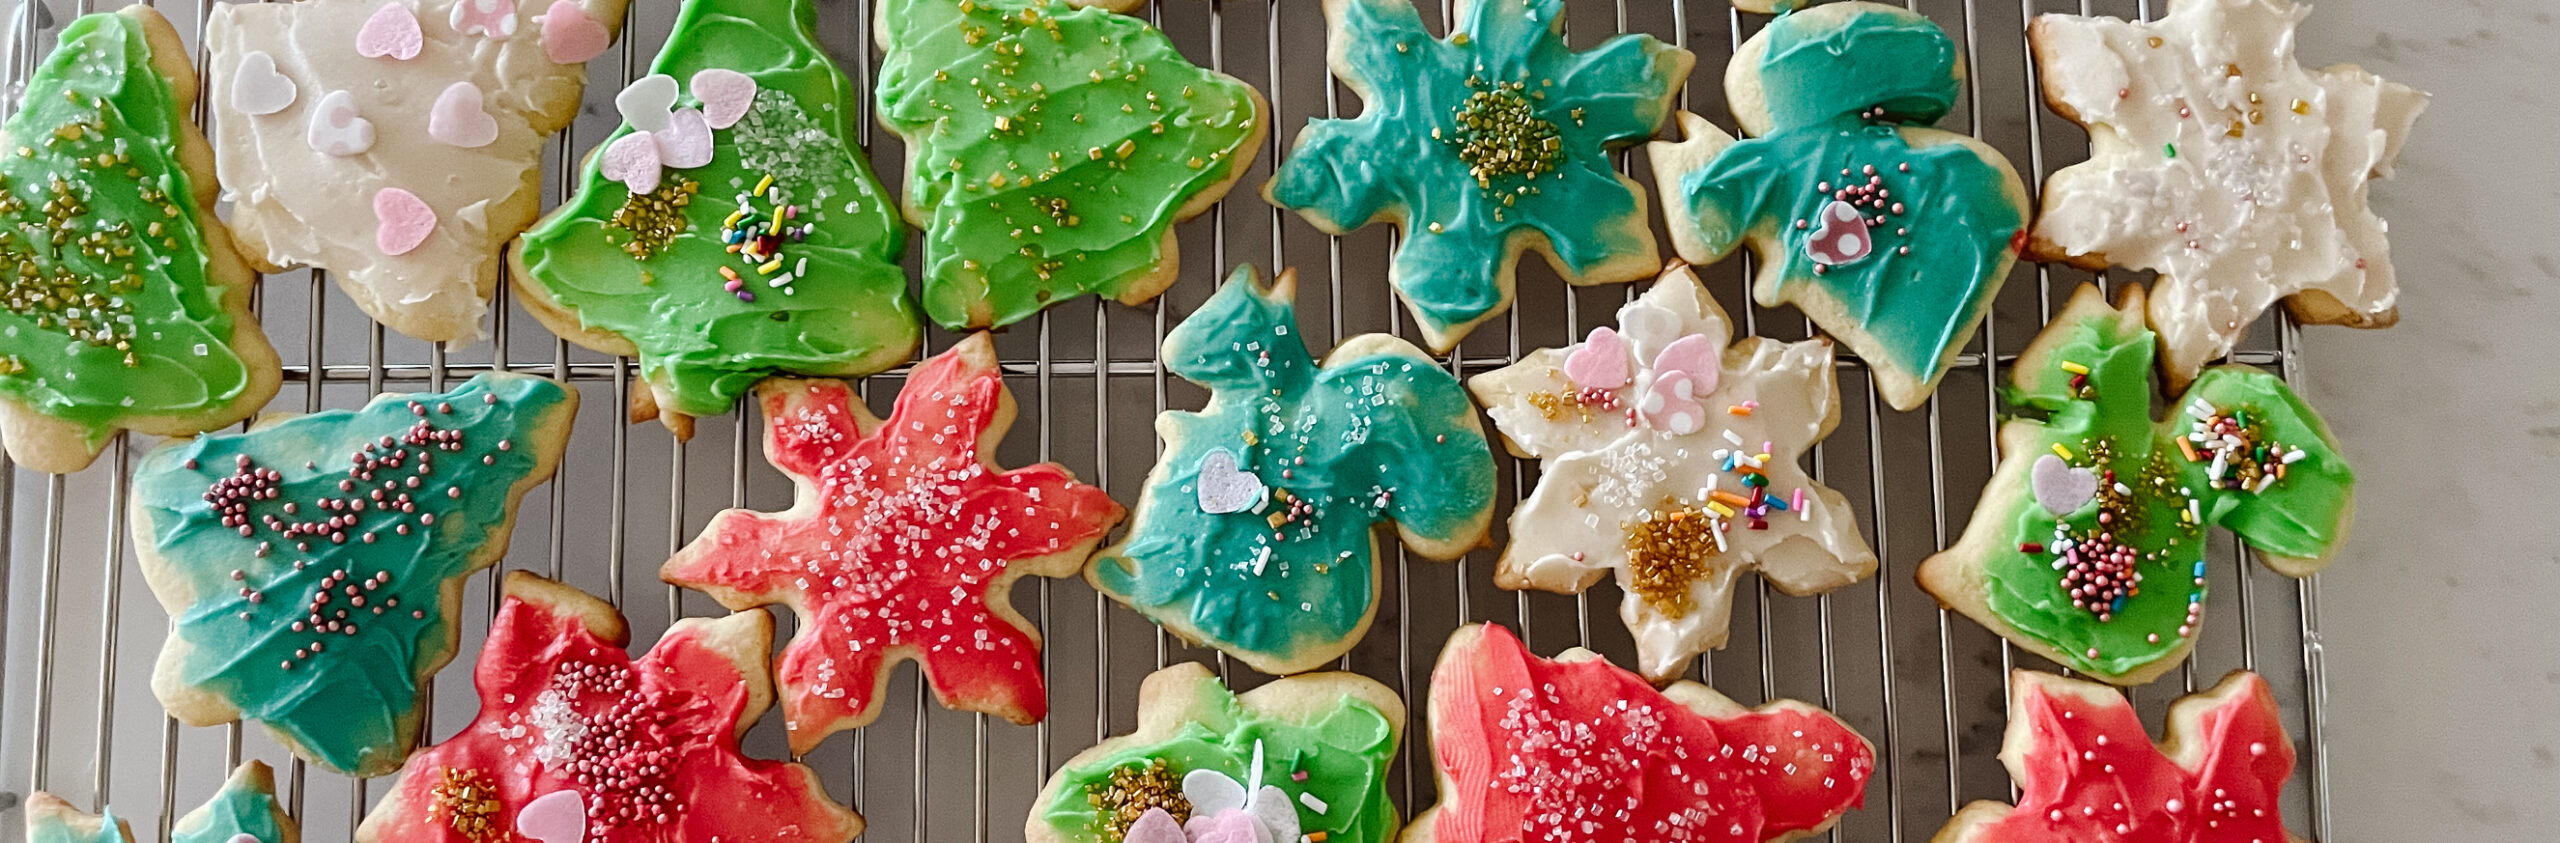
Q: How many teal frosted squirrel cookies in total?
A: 2